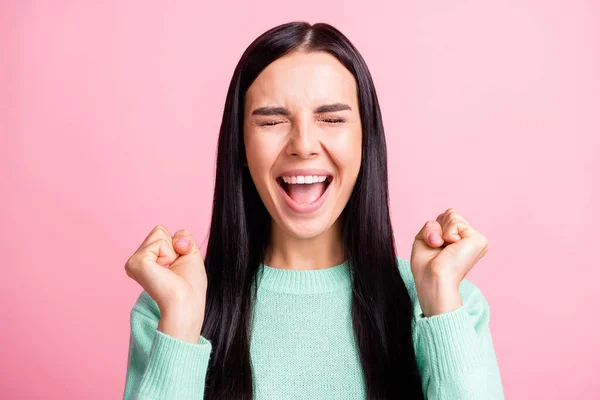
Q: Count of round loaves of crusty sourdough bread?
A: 0